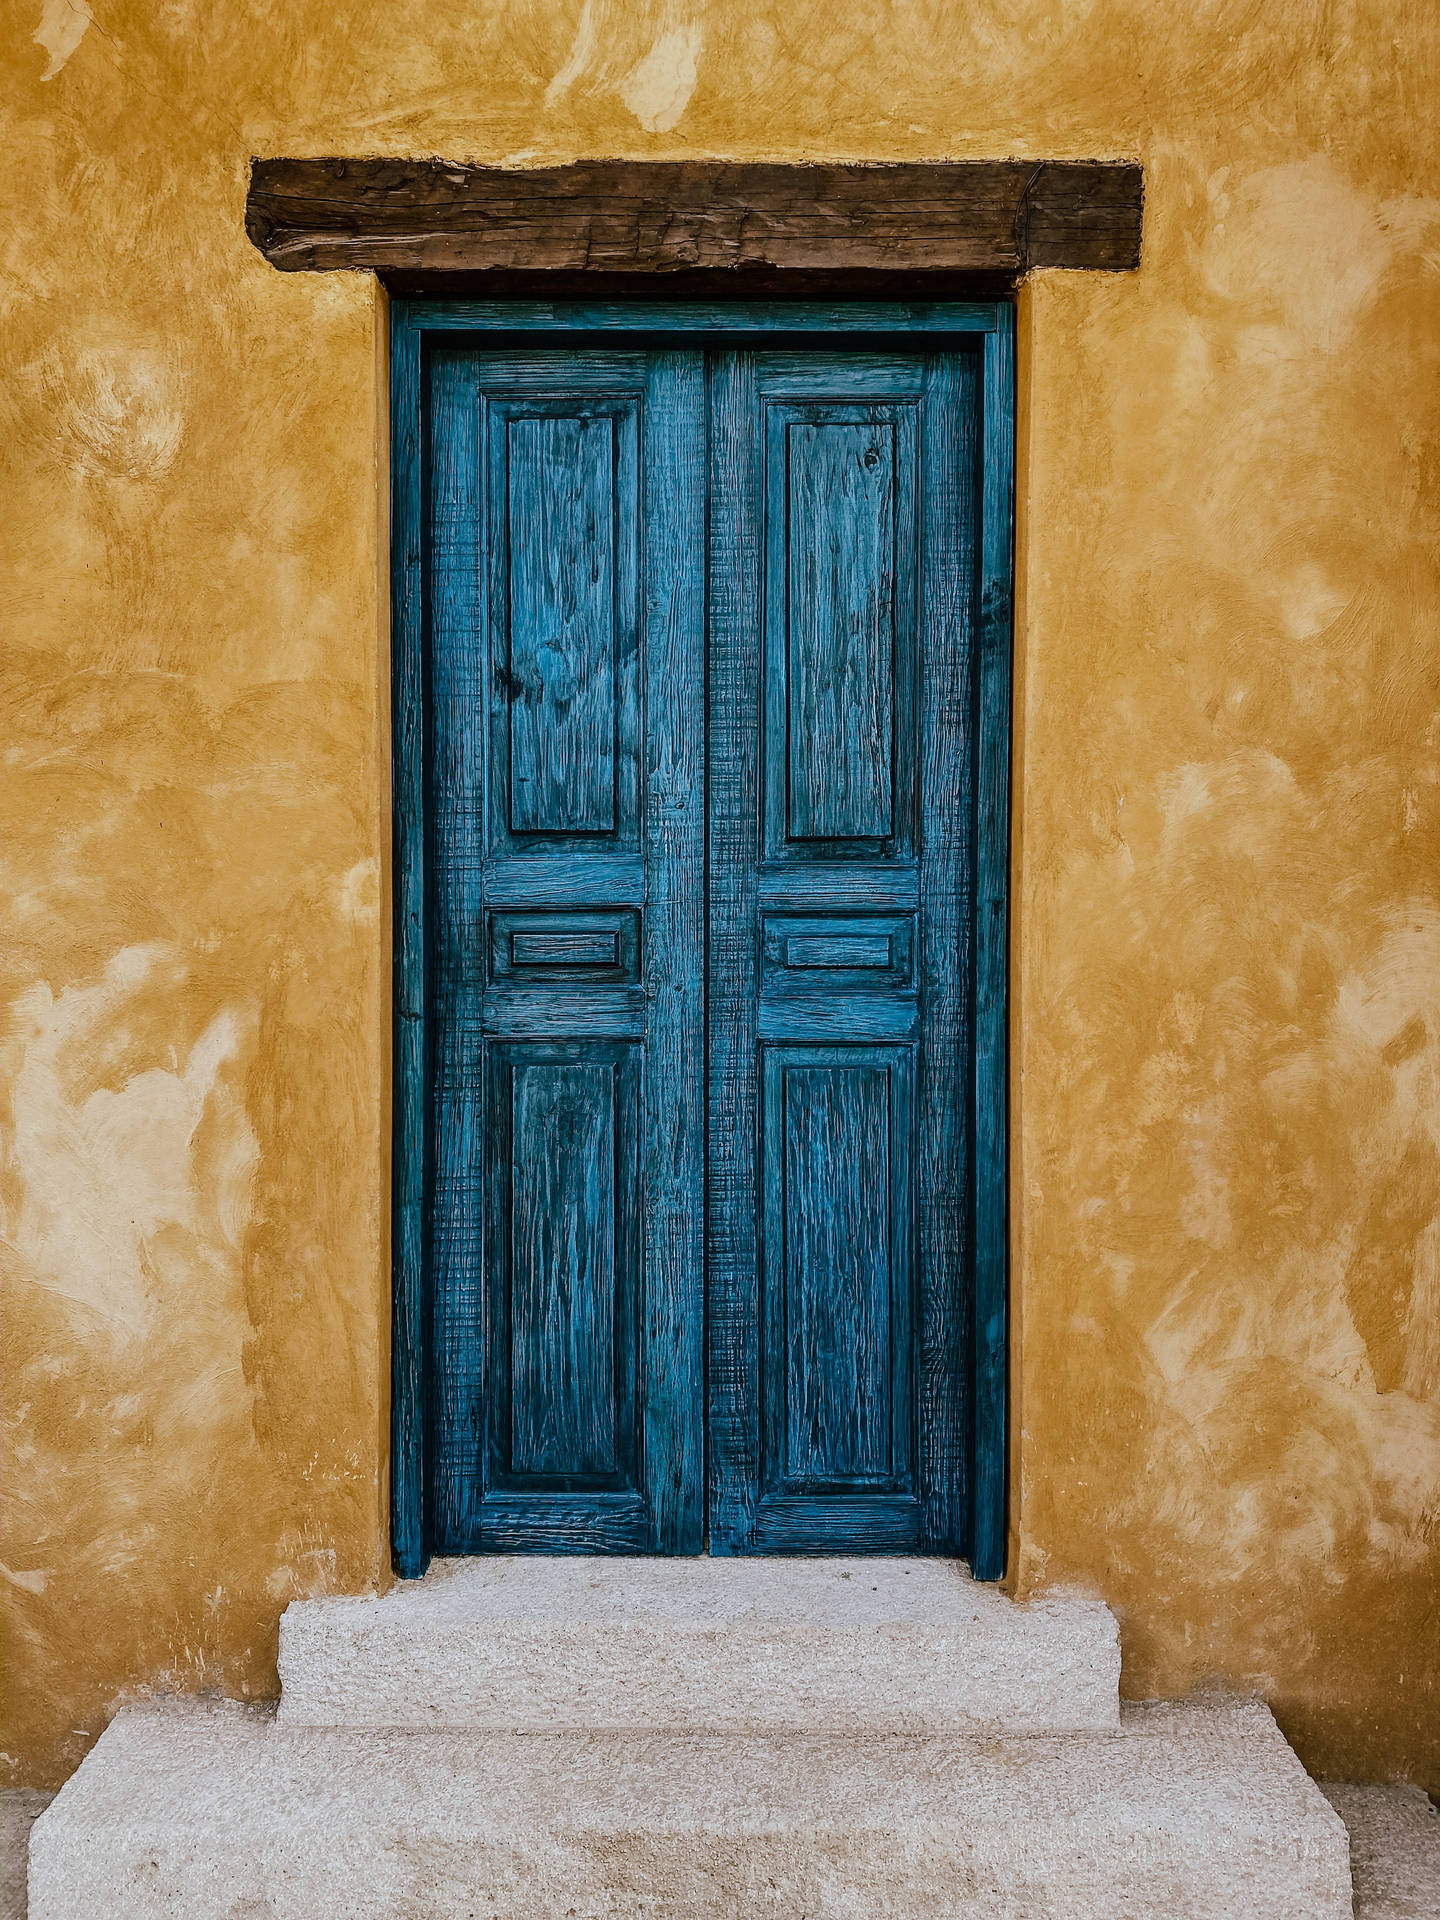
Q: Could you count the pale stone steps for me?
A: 2